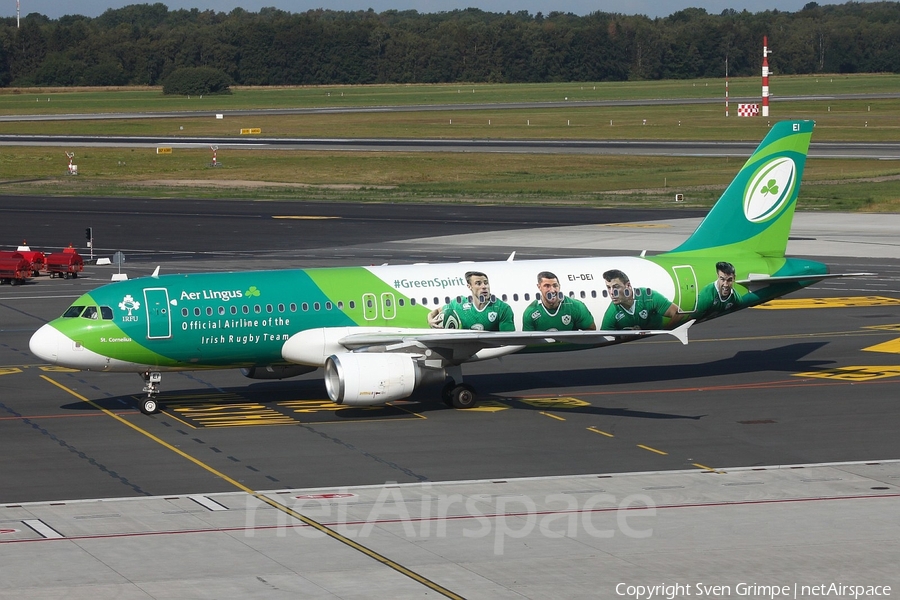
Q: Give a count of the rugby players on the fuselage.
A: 4